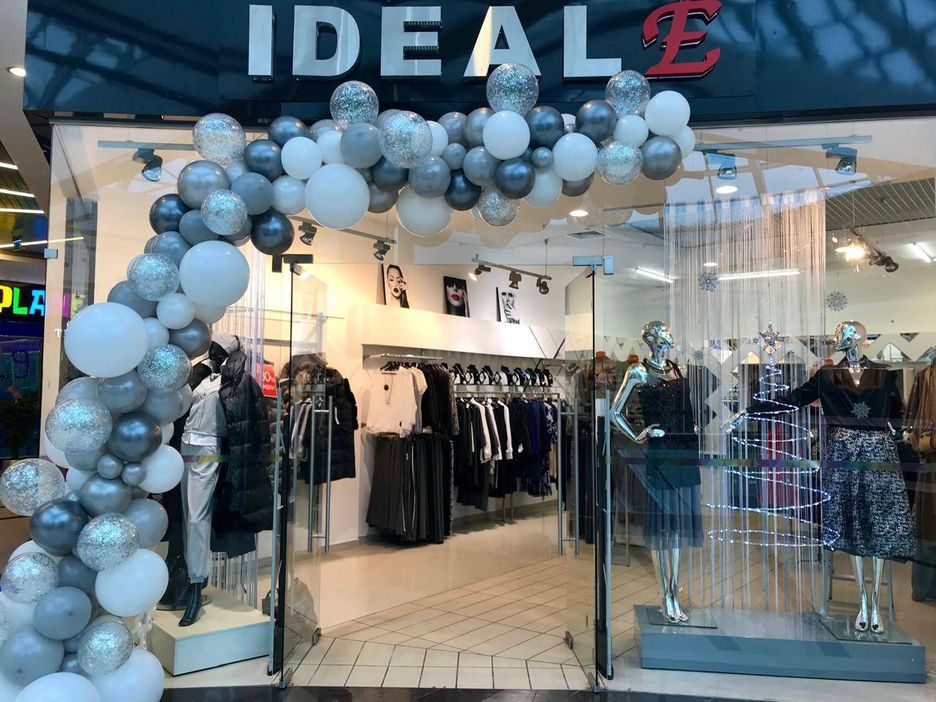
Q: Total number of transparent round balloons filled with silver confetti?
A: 15